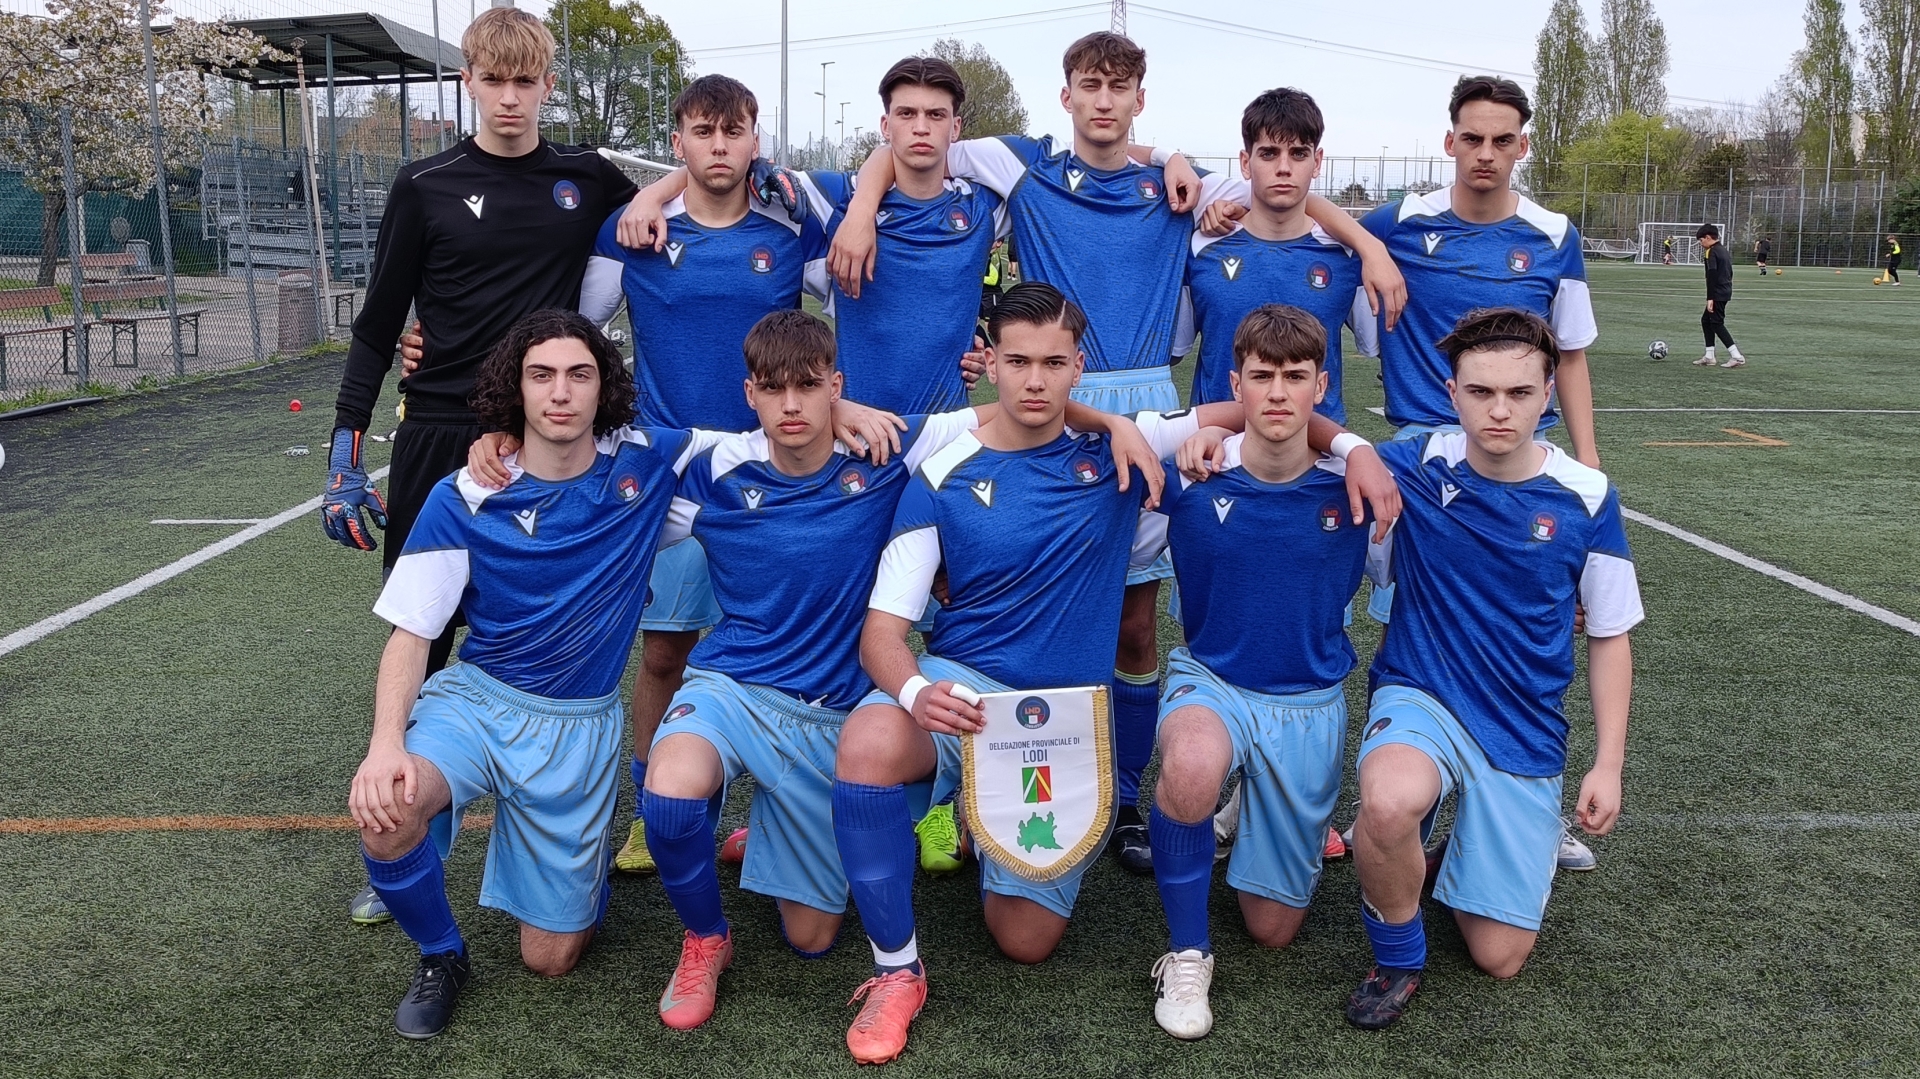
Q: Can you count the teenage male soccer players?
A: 11